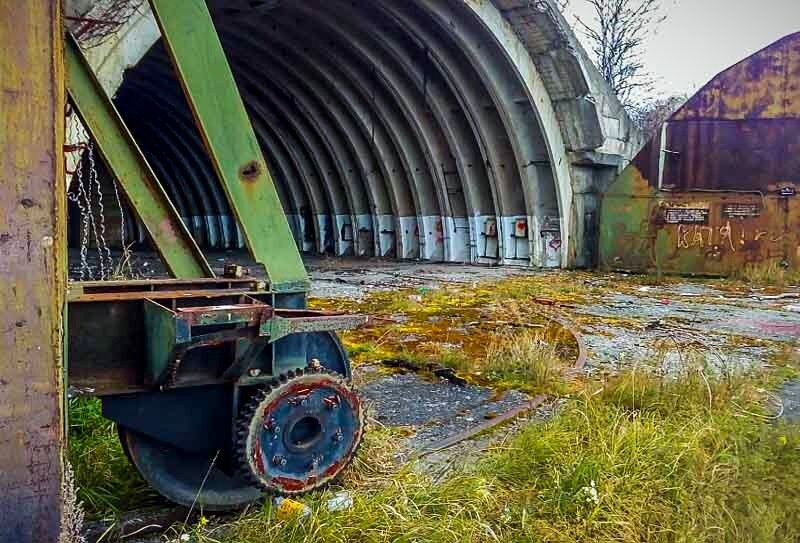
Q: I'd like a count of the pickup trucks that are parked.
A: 0